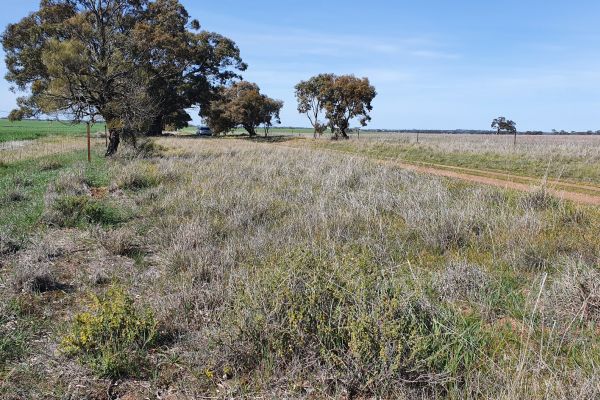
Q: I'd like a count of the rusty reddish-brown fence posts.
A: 1